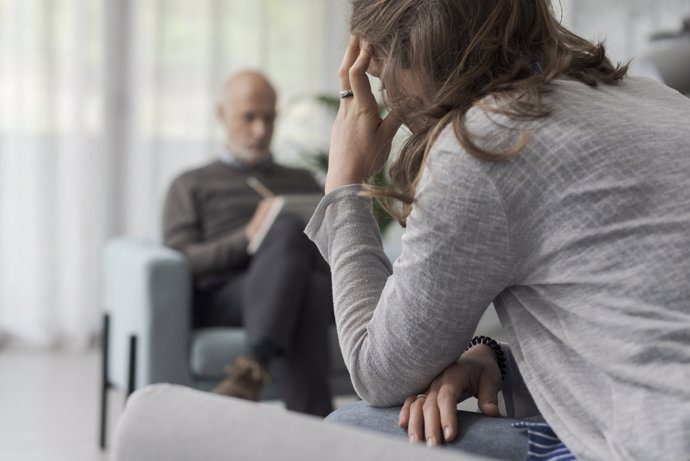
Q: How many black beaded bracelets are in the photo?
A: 1